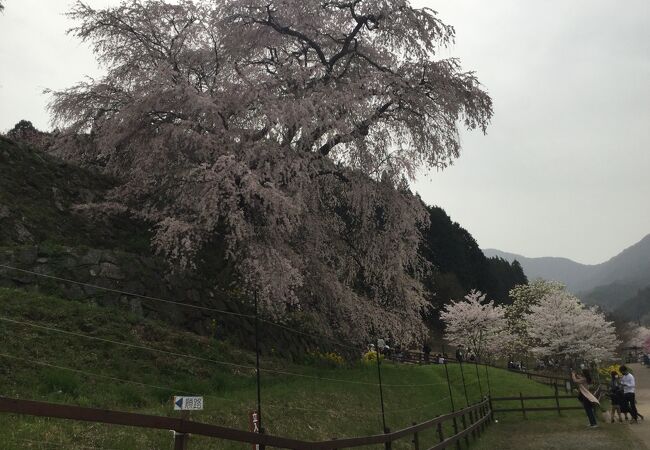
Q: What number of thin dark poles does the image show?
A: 6